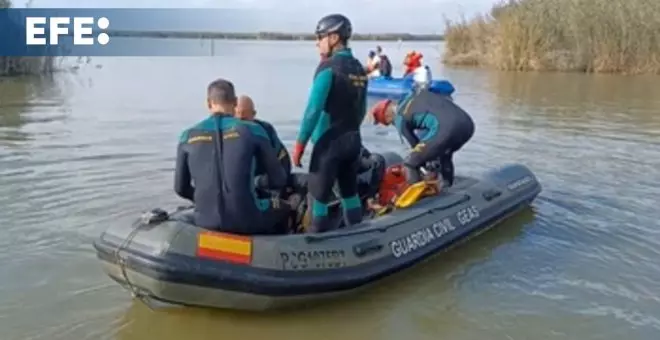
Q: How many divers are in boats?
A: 4